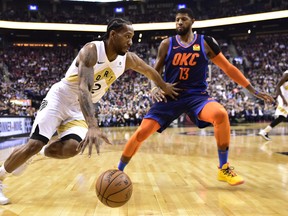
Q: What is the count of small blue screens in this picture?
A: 3